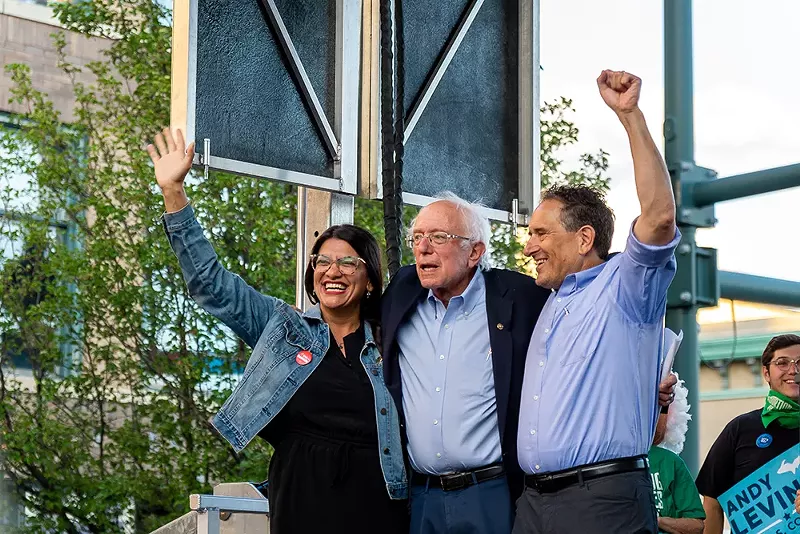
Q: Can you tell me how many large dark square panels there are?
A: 2